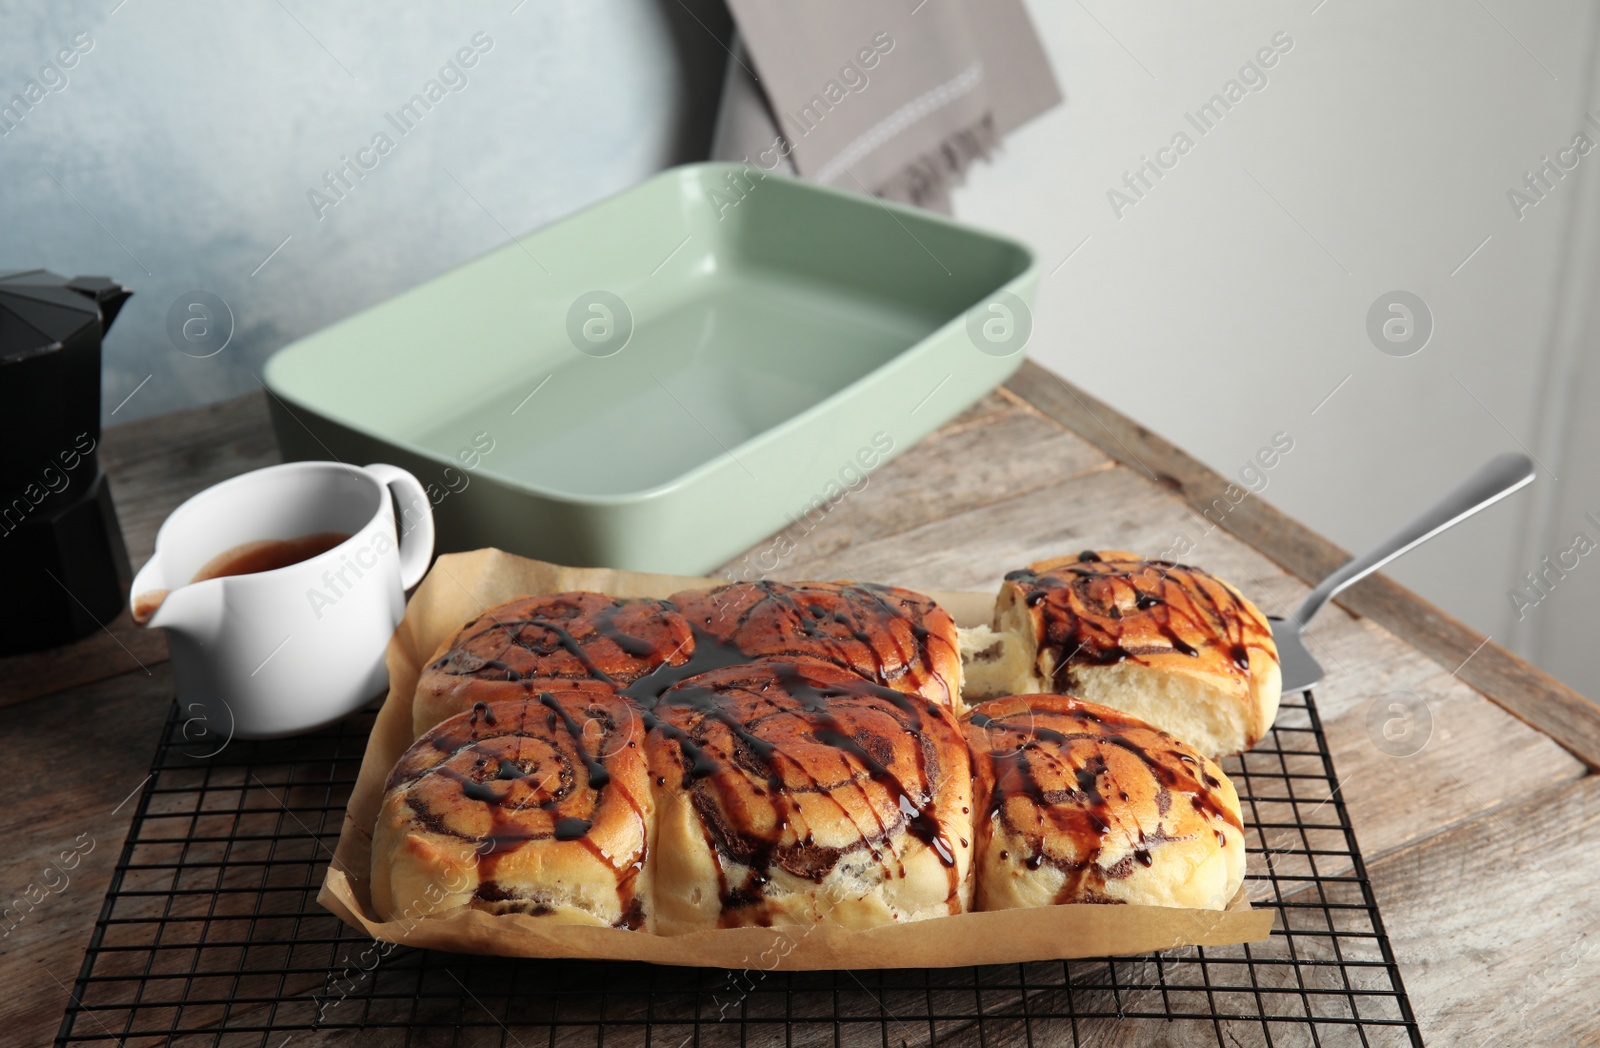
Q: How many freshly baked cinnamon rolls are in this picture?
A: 6